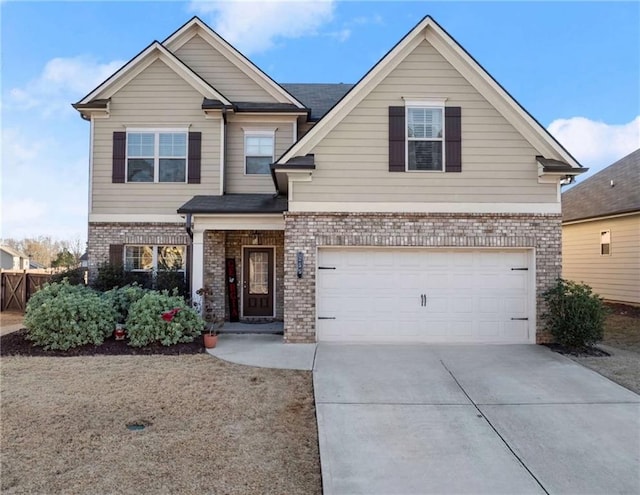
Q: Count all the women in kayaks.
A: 0